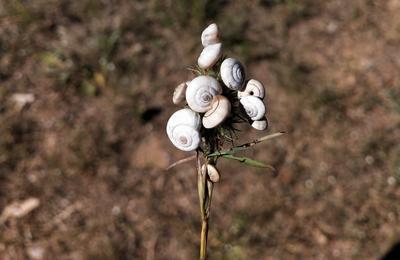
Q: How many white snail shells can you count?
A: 11